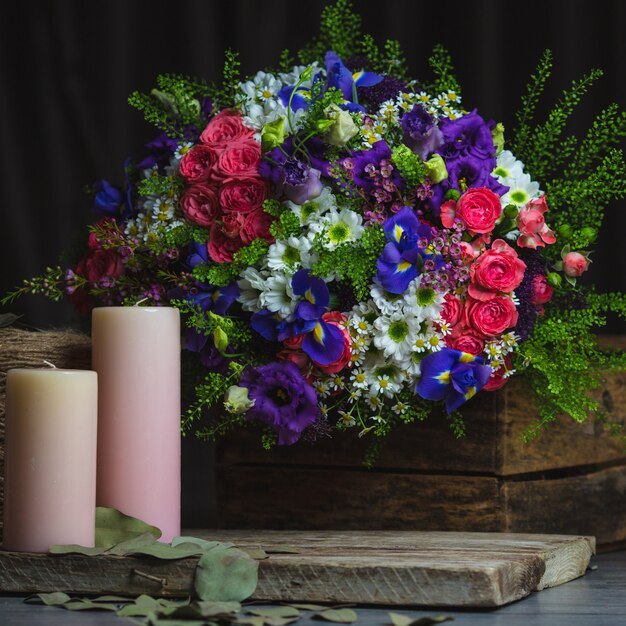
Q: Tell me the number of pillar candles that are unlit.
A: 2